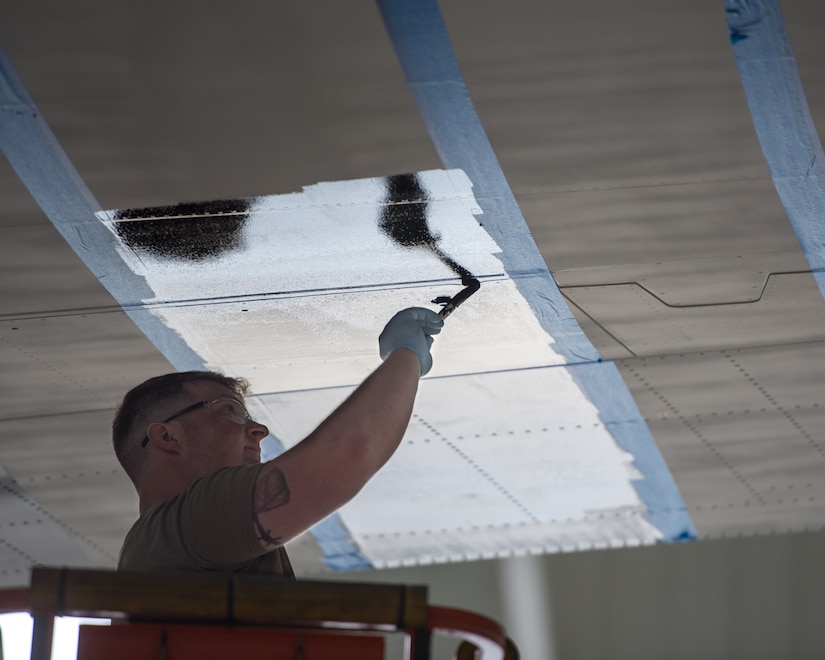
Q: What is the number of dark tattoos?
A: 2